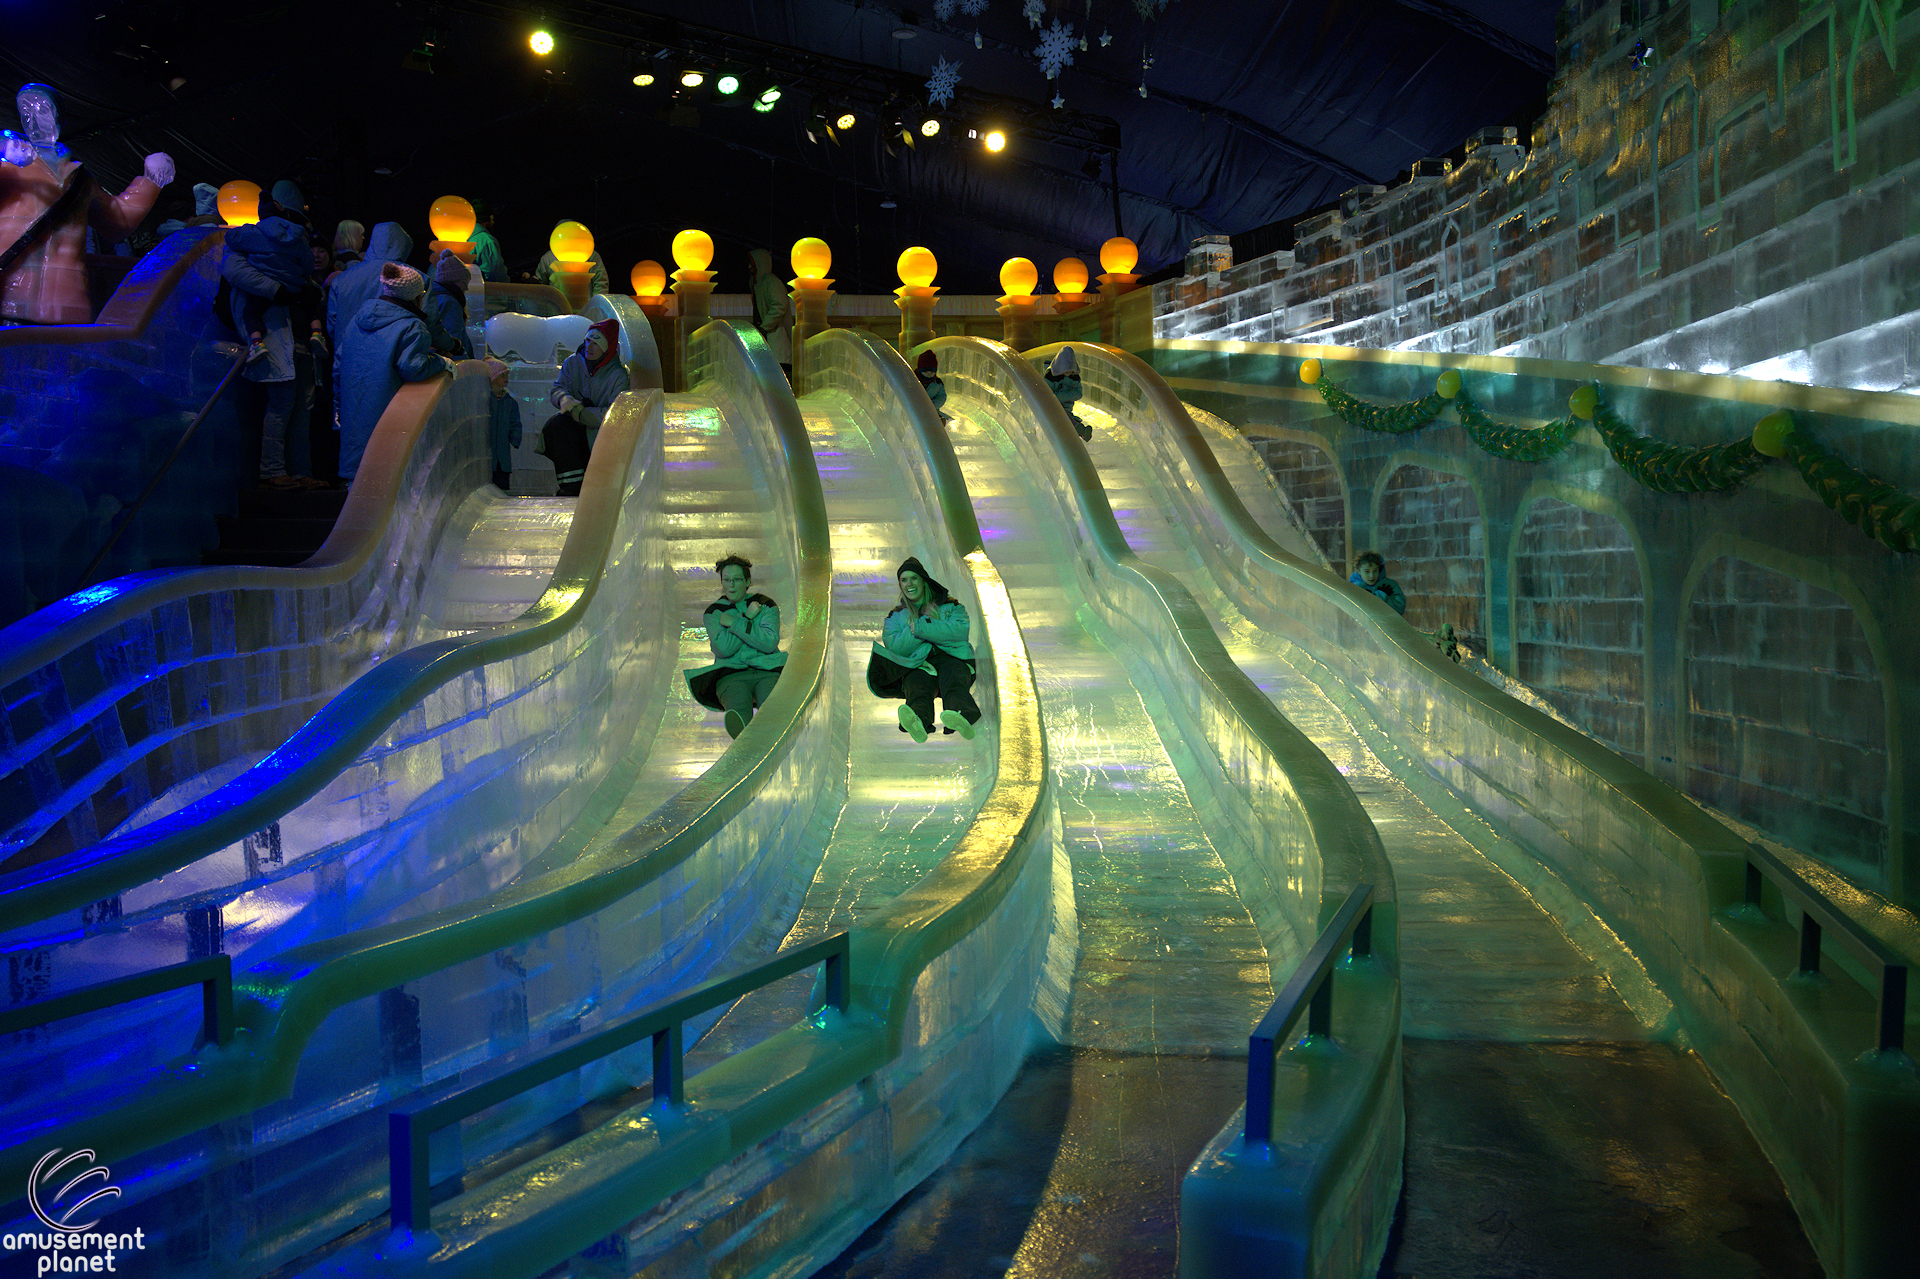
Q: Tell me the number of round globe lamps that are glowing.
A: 10